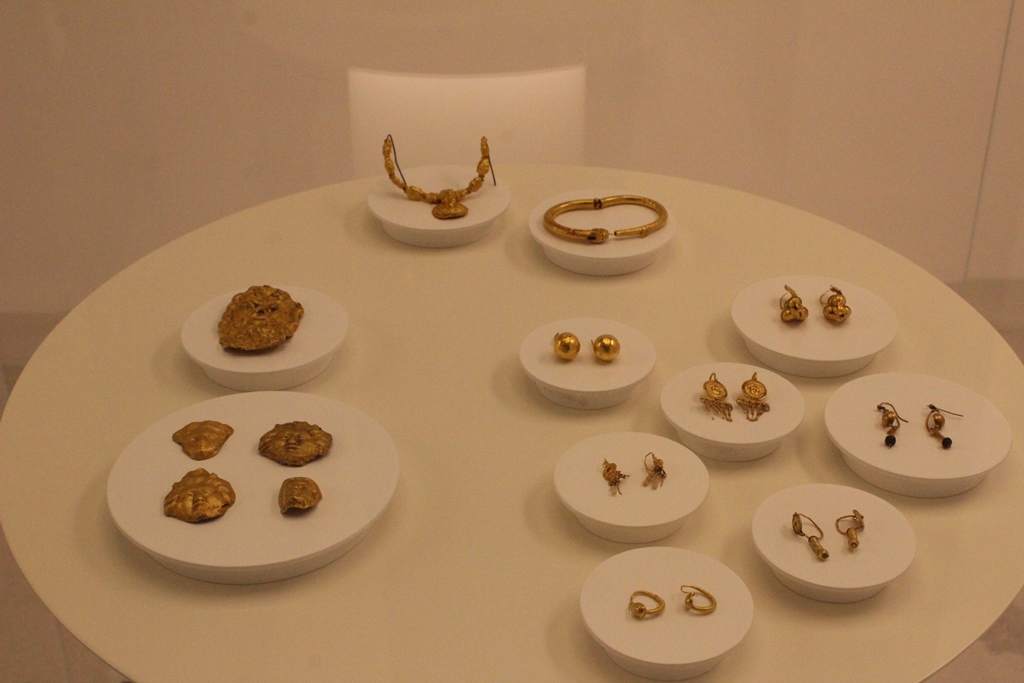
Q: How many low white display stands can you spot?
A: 11